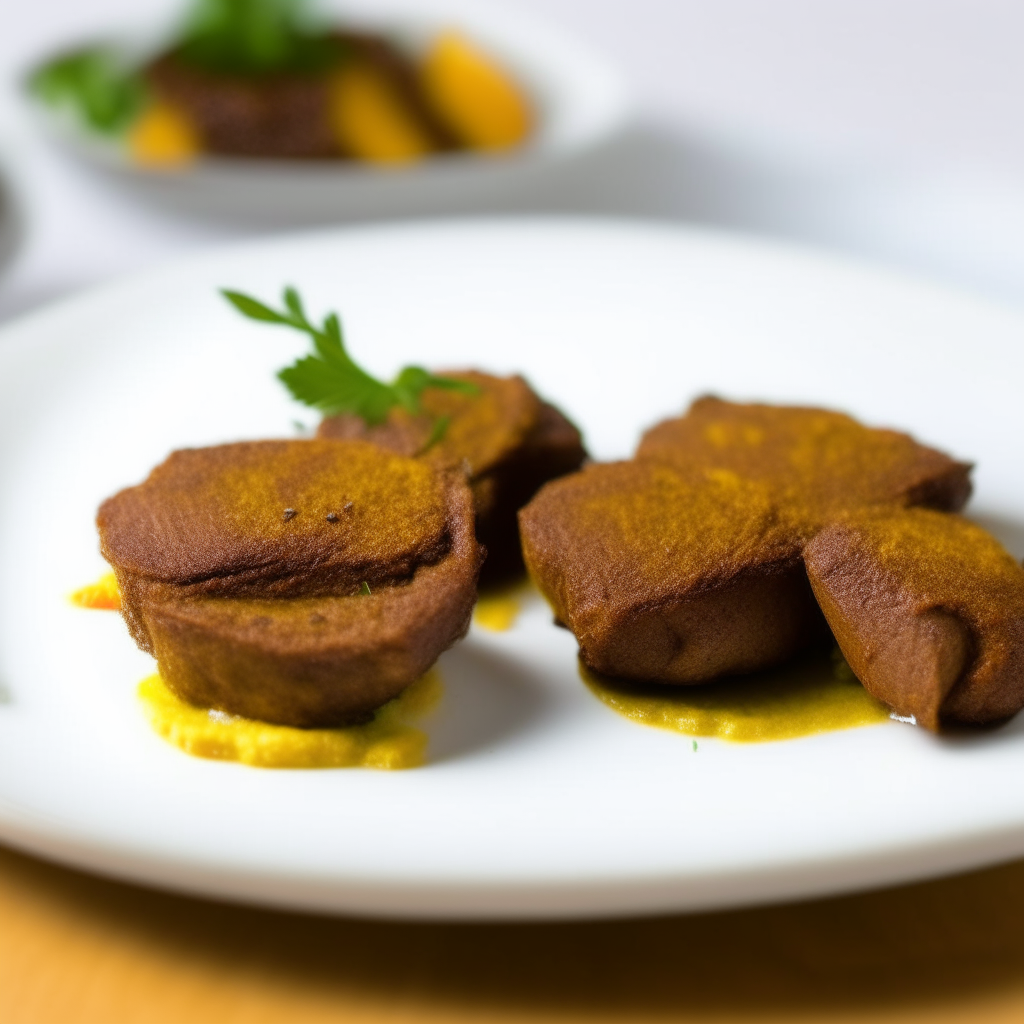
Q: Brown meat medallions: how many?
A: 5